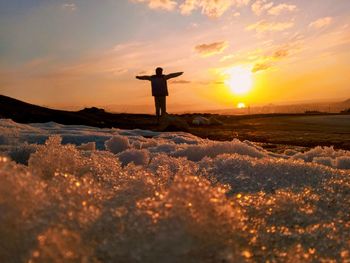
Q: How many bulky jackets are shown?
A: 1